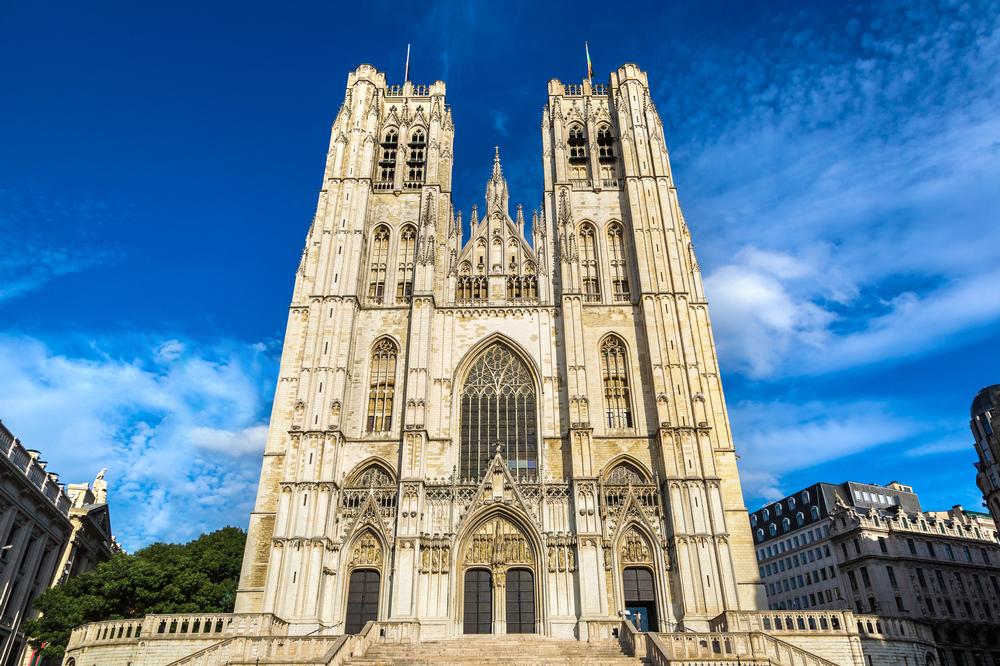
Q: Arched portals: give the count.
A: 3